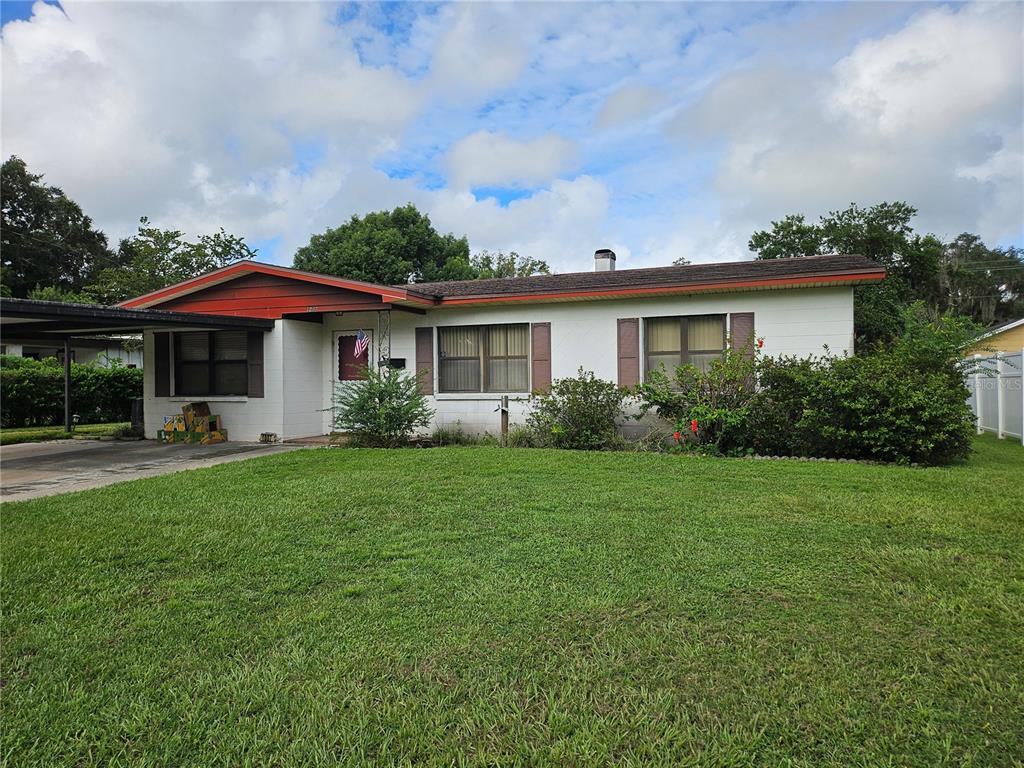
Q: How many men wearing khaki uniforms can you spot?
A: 0